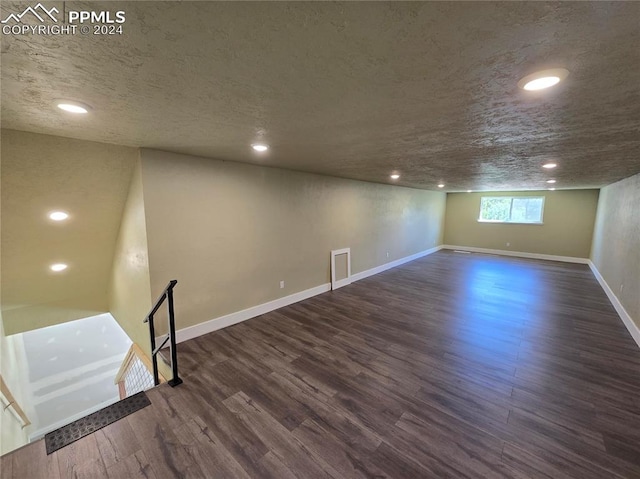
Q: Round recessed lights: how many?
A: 11